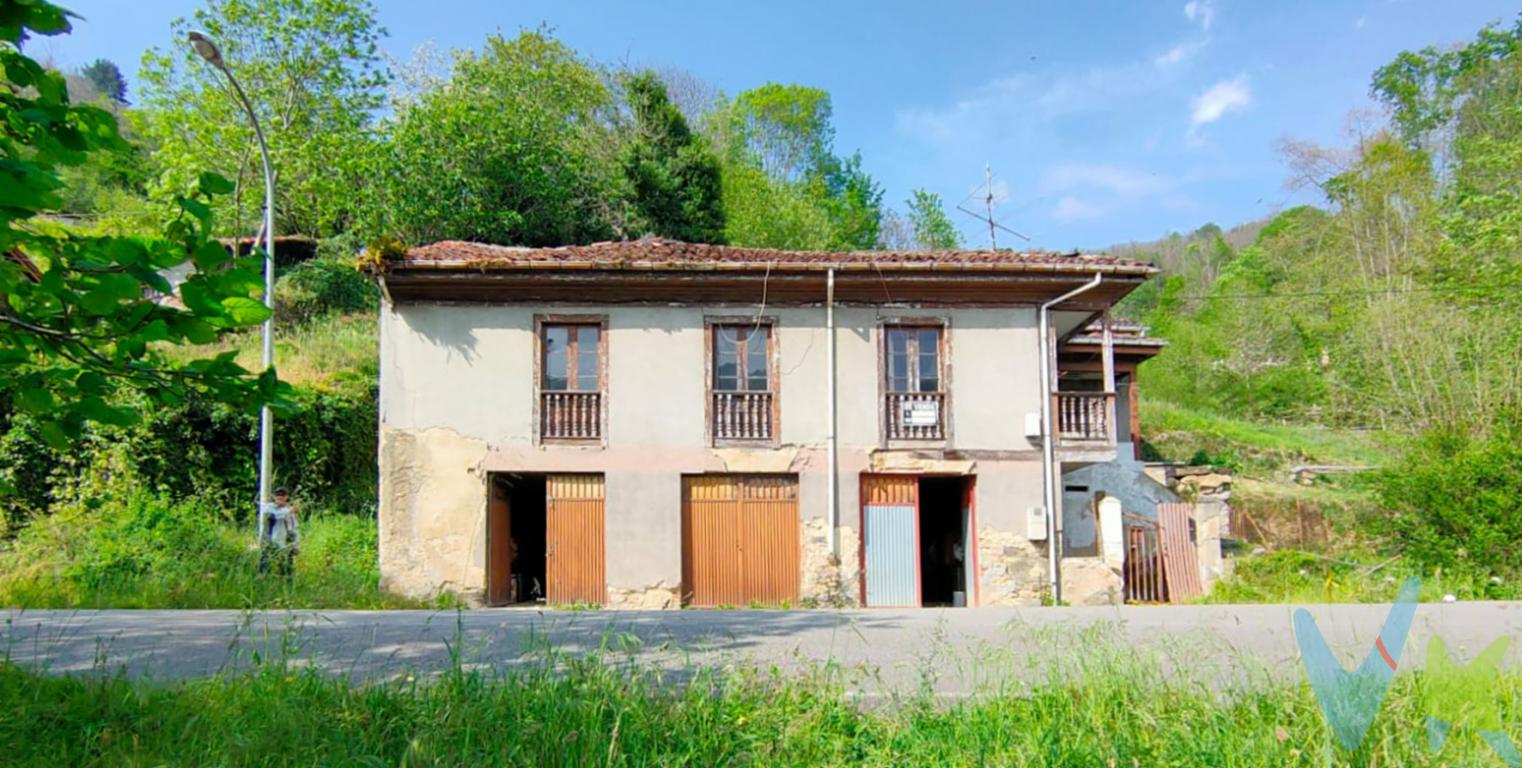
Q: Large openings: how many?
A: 3